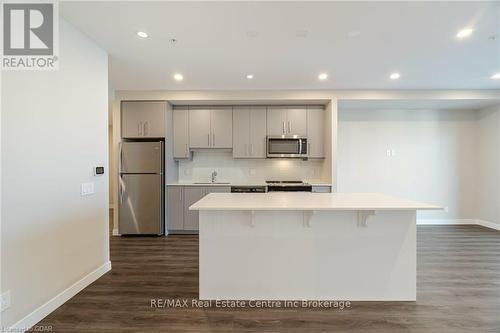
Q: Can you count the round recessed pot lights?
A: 7